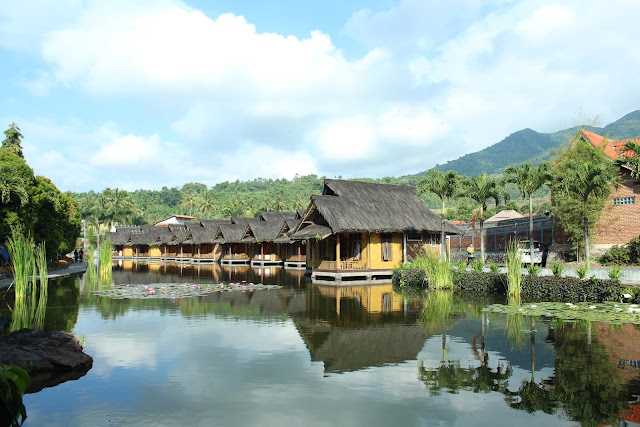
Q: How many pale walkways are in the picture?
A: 2